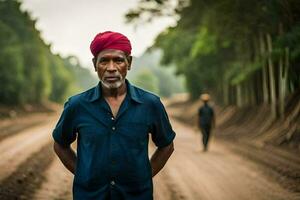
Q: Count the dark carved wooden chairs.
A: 0